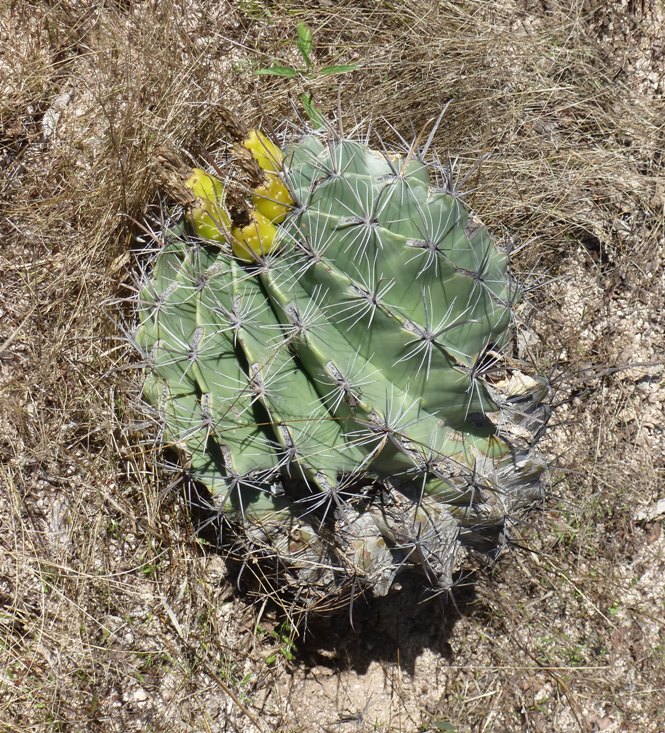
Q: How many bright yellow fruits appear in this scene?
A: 5